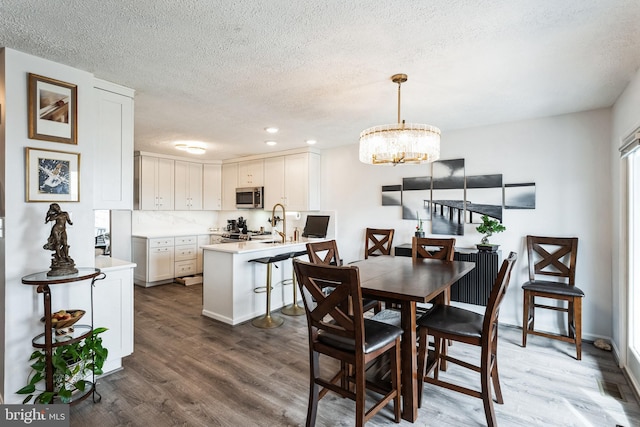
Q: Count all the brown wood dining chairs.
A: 6